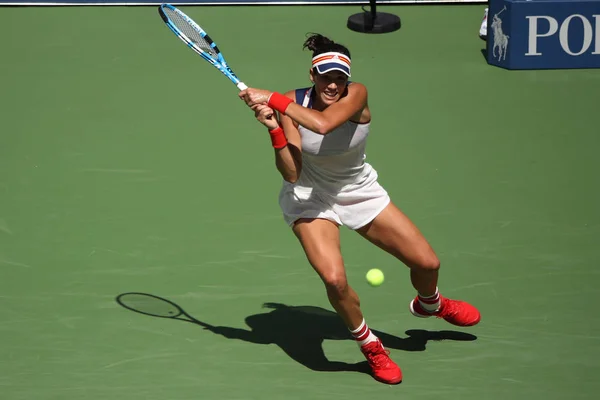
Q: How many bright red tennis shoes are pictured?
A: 2